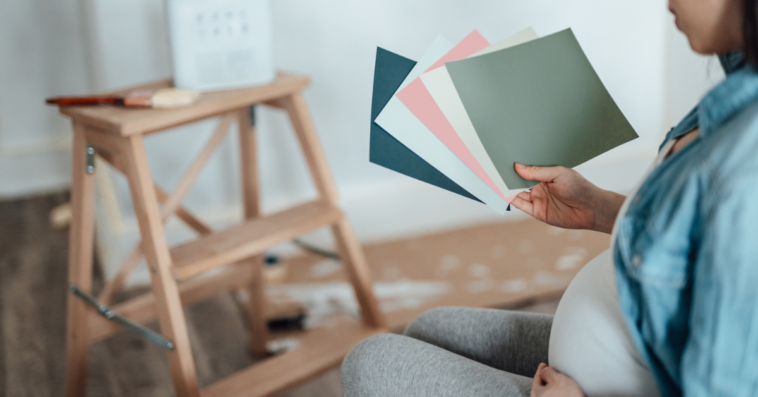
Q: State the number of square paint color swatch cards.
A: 5